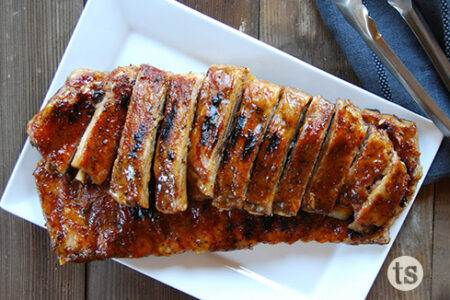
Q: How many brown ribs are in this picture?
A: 11